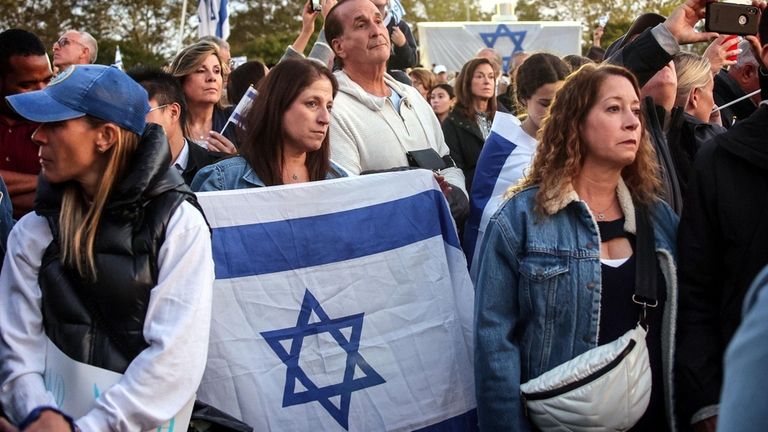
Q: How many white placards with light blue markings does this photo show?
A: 1